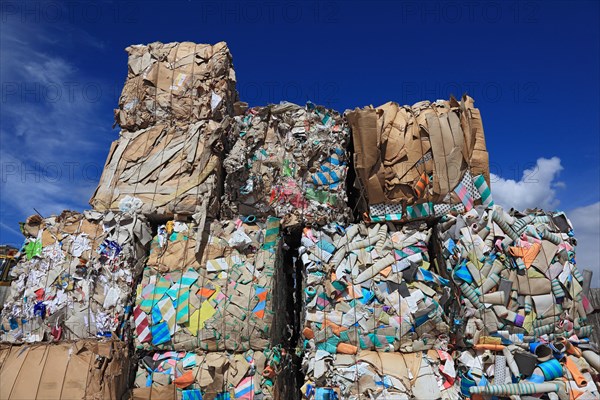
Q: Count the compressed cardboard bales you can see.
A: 12